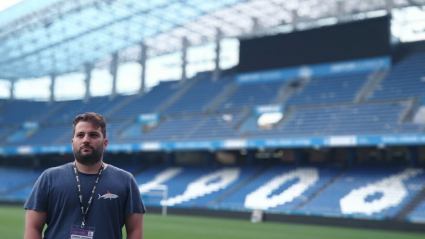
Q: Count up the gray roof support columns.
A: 7